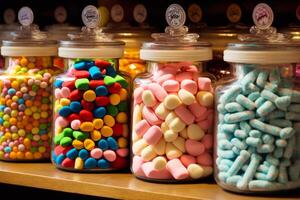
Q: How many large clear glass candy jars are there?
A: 4